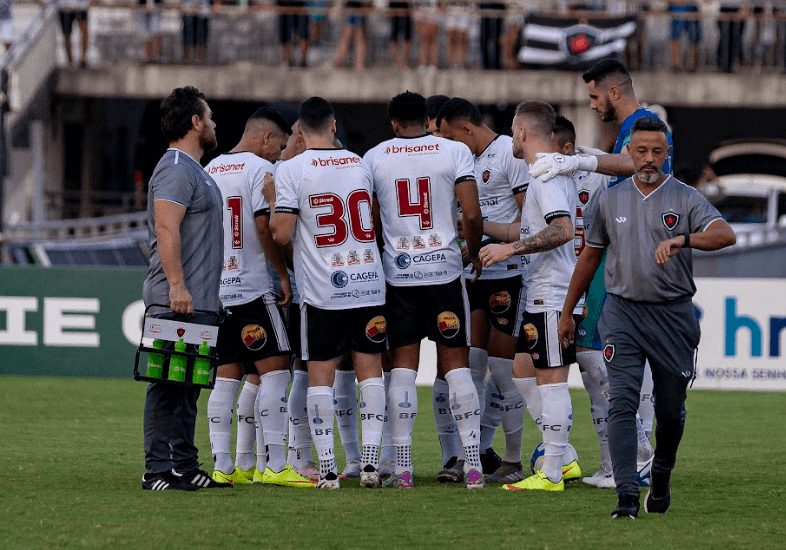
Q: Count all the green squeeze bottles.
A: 3